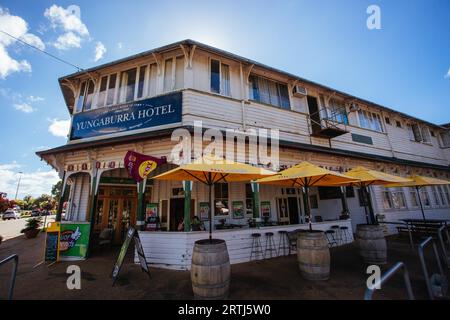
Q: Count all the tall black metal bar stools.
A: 6